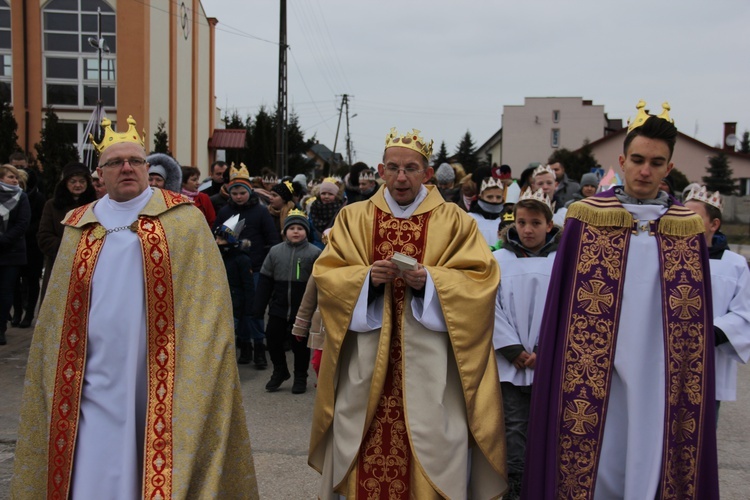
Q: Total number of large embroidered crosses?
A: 4